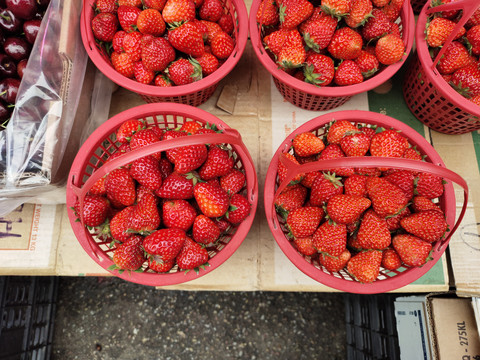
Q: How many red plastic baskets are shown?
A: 5